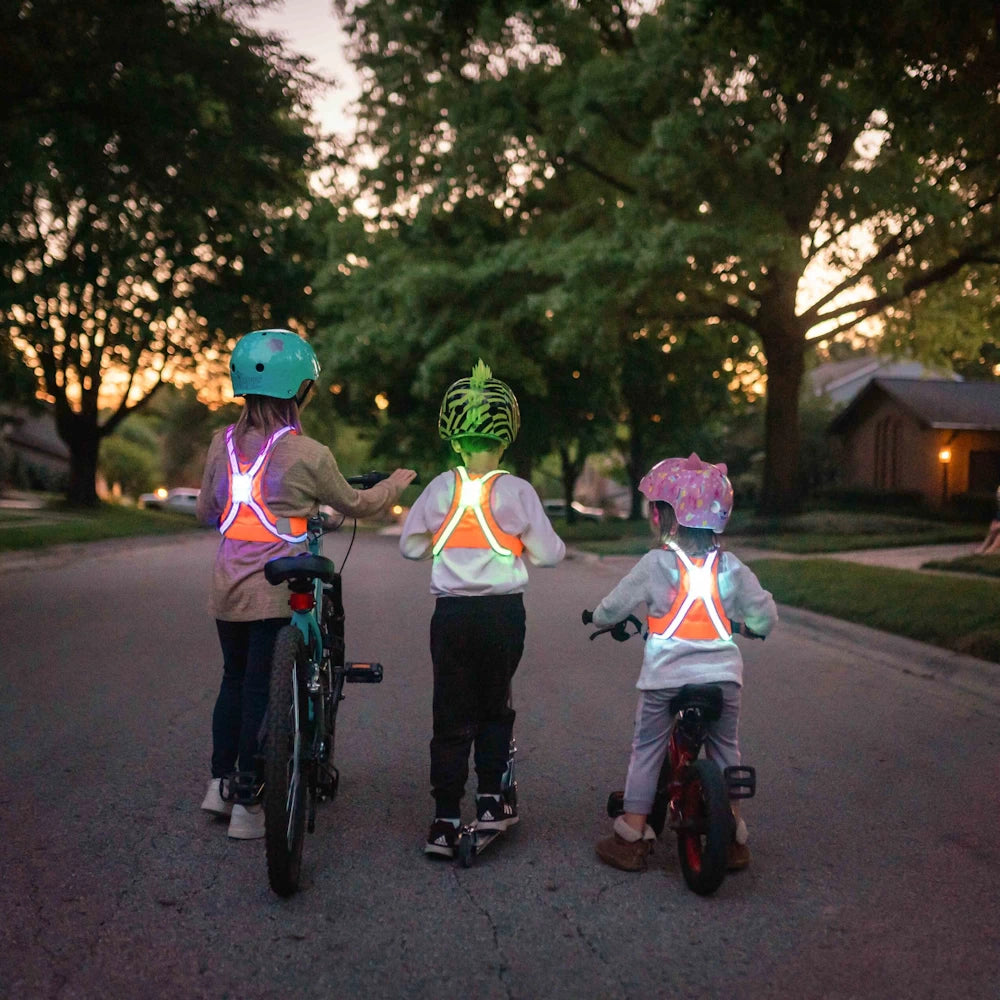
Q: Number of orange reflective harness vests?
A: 3